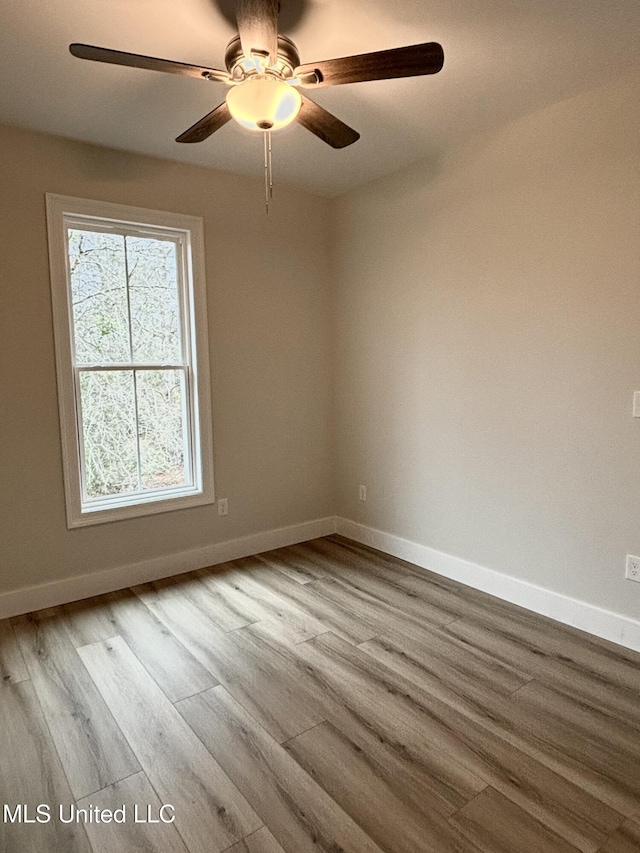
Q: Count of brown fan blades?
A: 5